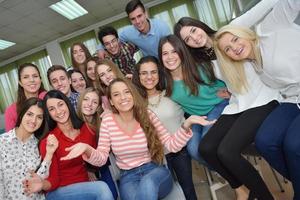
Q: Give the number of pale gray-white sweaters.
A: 1